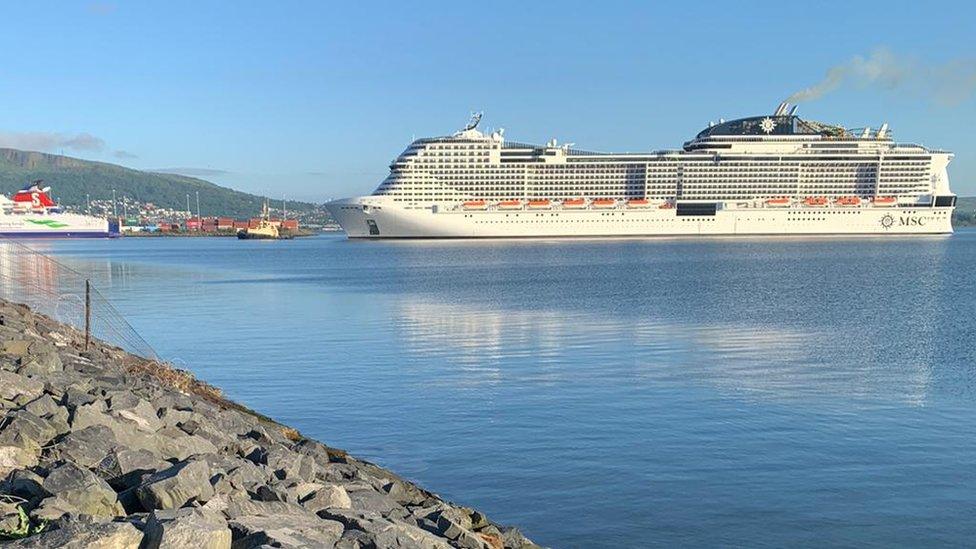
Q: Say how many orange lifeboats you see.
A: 10